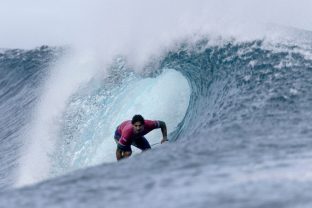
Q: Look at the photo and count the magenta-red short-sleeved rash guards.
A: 1